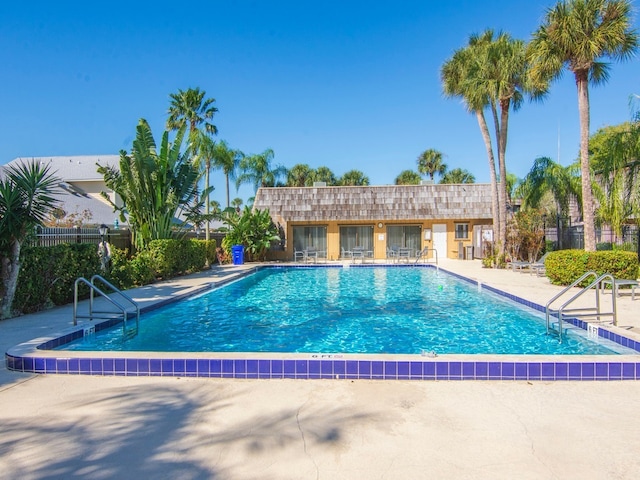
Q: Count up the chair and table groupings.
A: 3